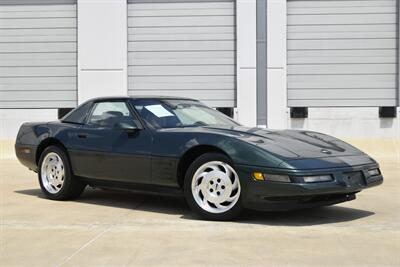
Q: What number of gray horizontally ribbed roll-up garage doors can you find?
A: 3